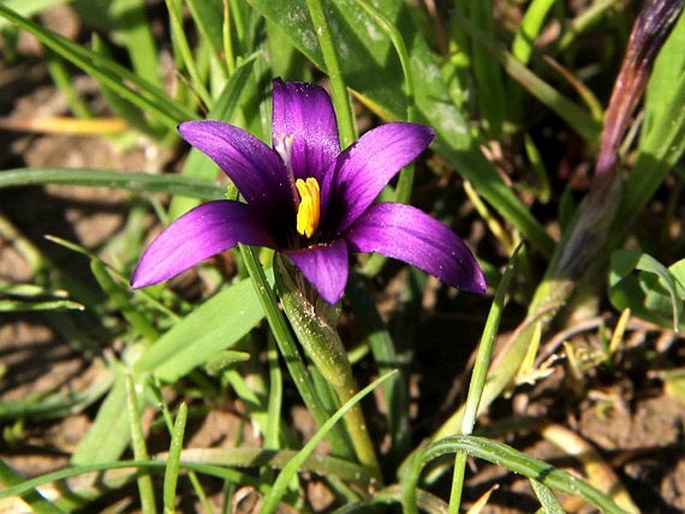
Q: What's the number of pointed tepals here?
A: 6